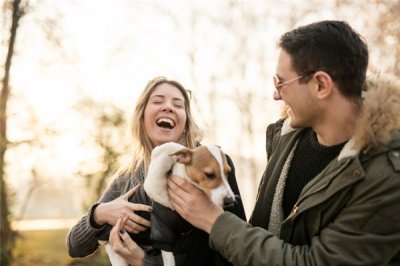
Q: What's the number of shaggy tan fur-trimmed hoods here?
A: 1